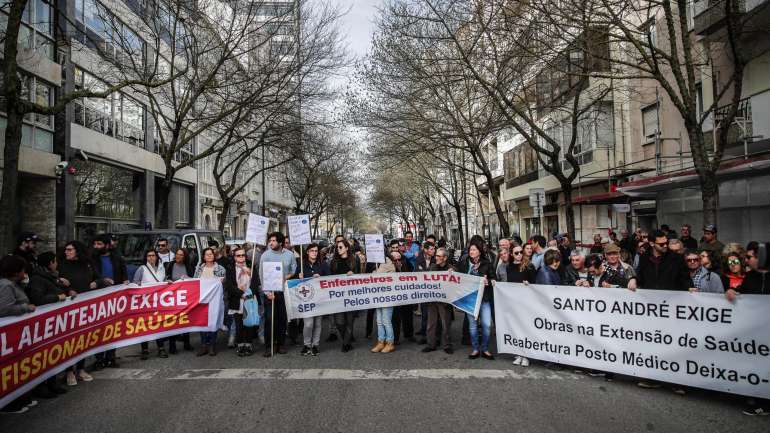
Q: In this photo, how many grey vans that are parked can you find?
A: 1